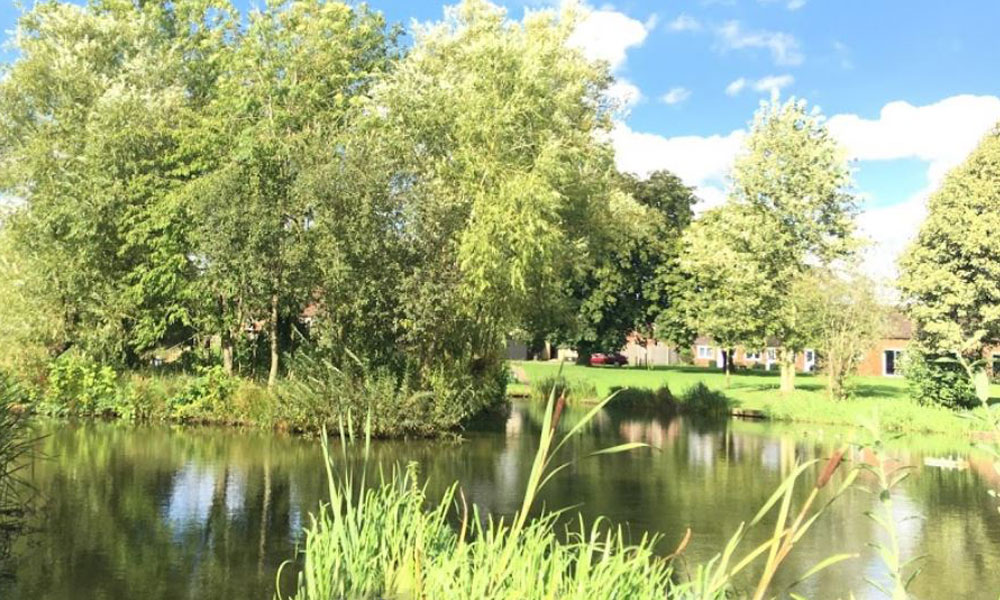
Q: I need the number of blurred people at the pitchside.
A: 0